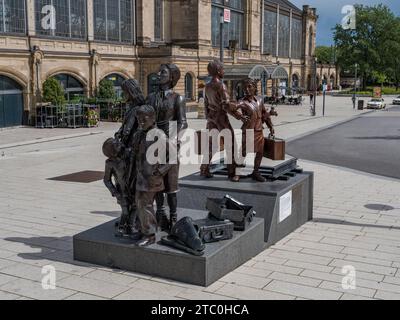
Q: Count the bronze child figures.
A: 6